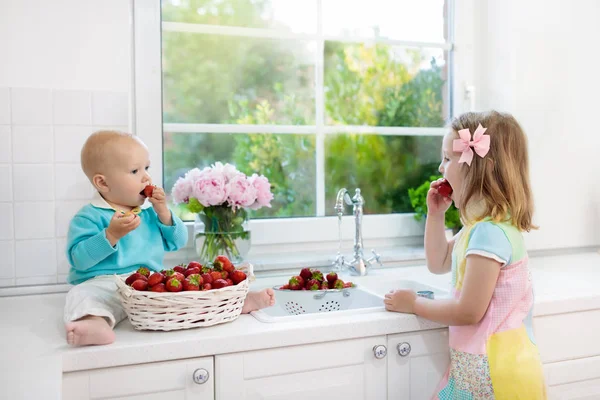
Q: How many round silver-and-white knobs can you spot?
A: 3